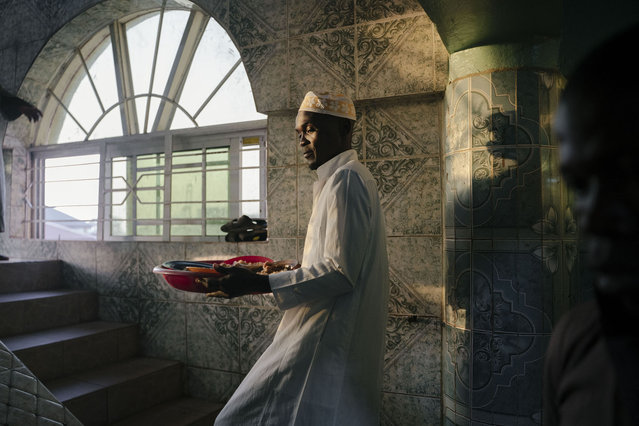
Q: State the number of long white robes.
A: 1